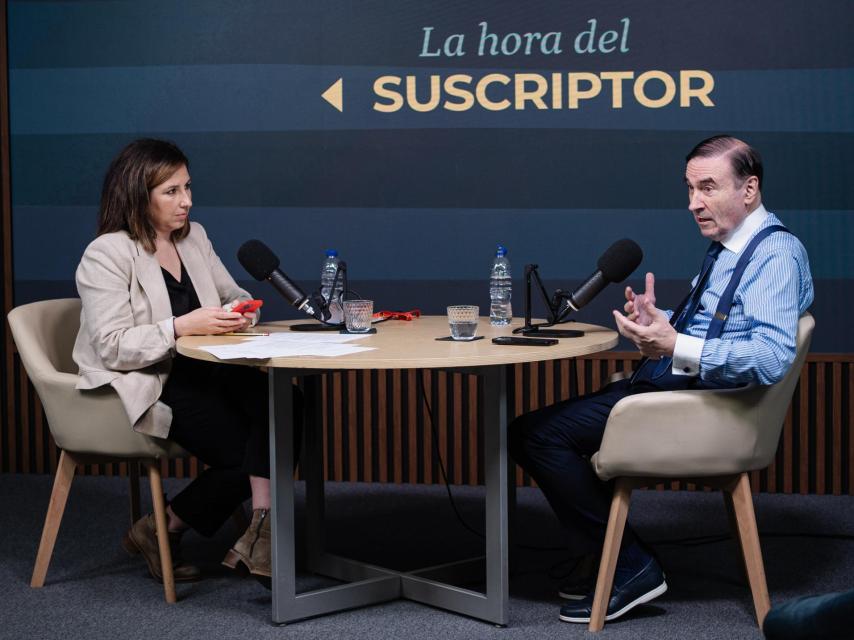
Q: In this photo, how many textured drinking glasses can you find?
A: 2